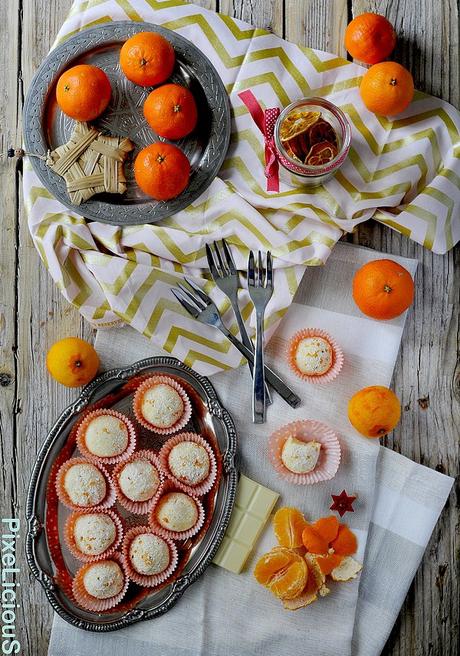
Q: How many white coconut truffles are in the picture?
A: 11